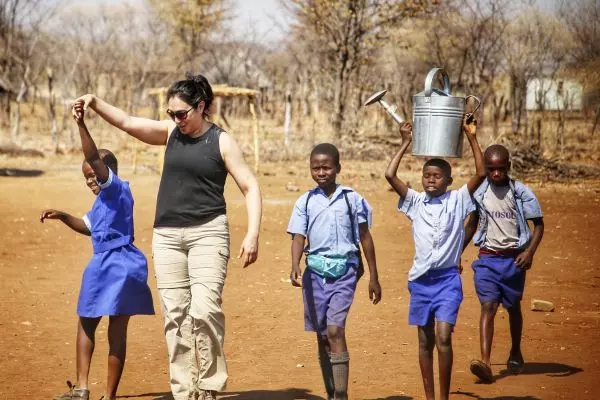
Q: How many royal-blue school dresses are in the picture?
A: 1